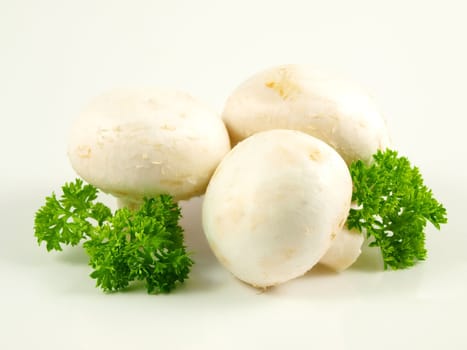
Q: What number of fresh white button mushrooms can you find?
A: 3